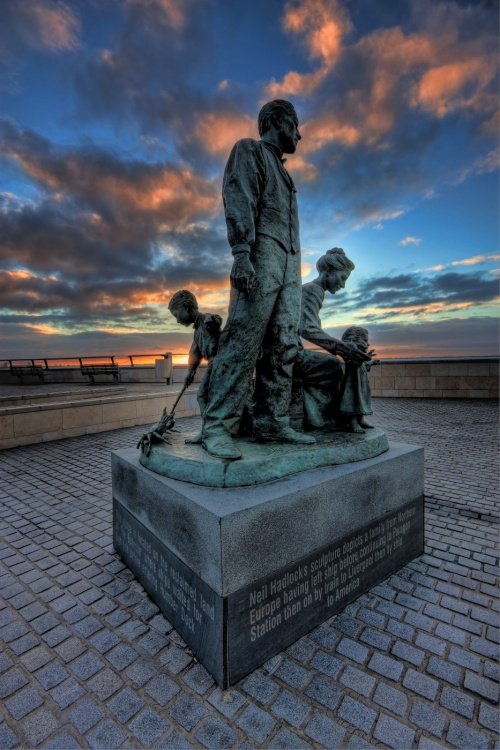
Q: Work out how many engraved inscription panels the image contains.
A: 2